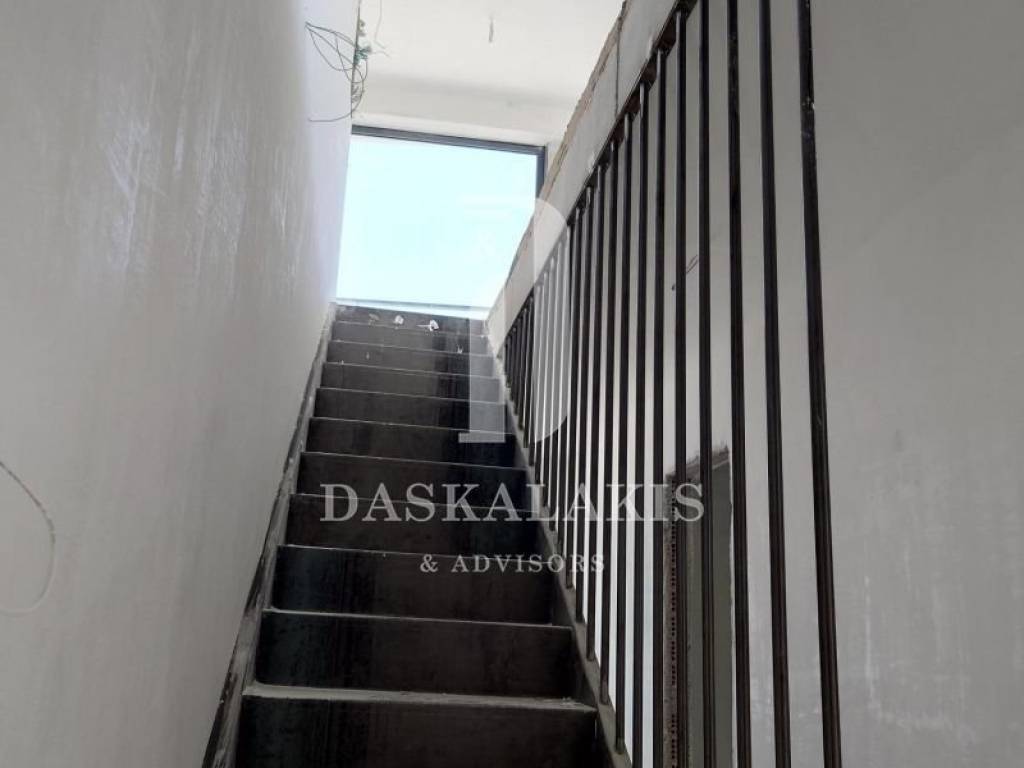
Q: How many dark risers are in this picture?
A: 11